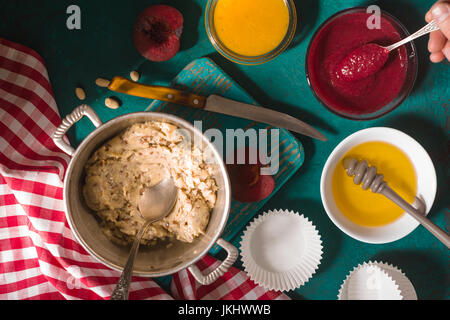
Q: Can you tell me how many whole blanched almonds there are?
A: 4